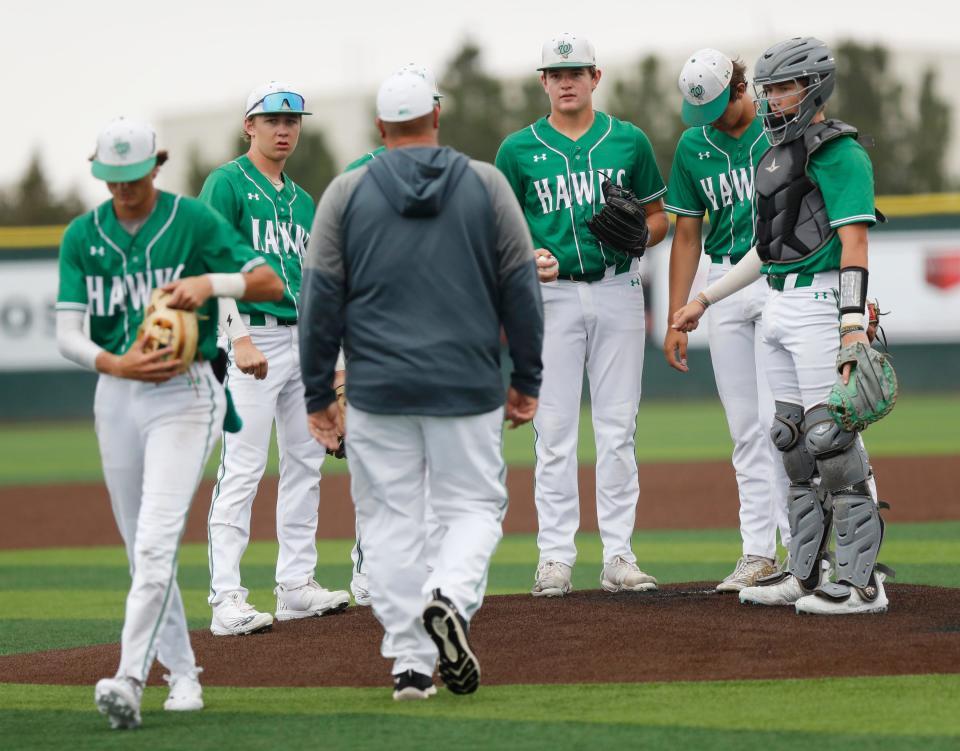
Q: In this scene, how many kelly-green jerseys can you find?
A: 6